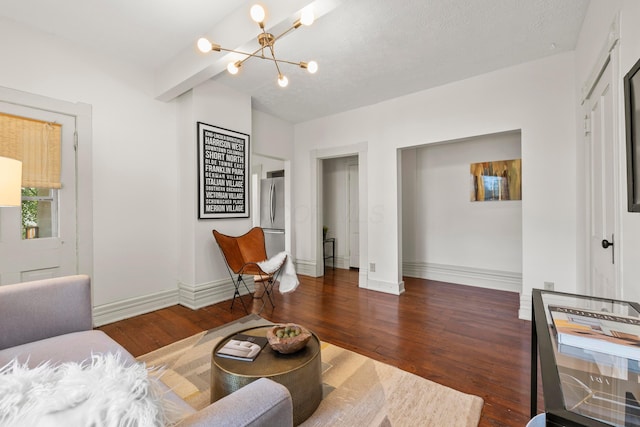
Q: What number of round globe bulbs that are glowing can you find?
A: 6